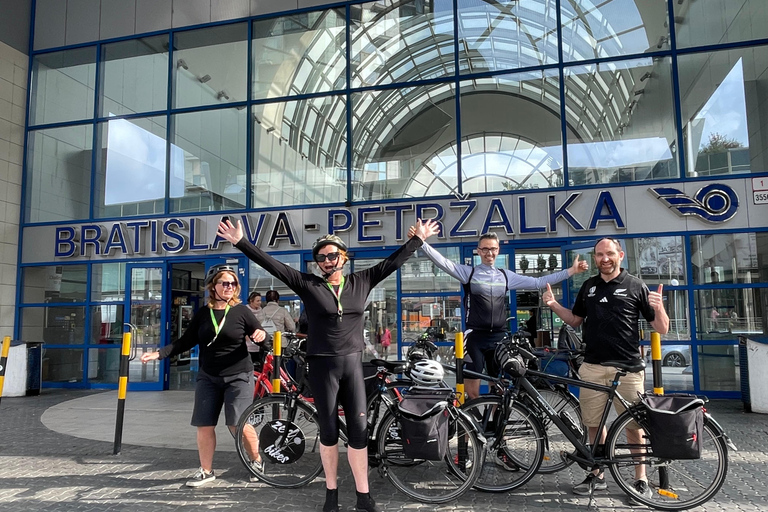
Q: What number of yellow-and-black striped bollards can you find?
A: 5